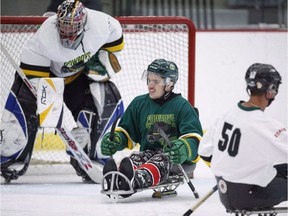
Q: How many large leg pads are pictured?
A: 2